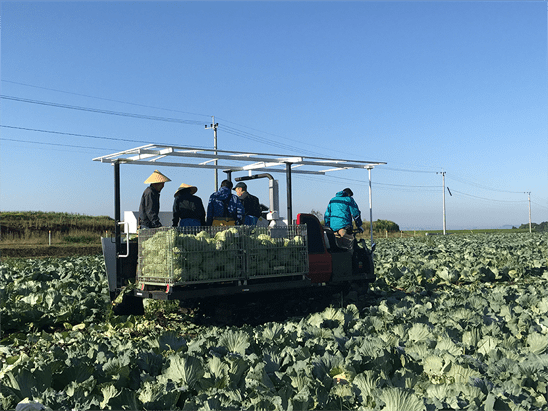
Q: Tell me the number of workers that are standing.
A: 4